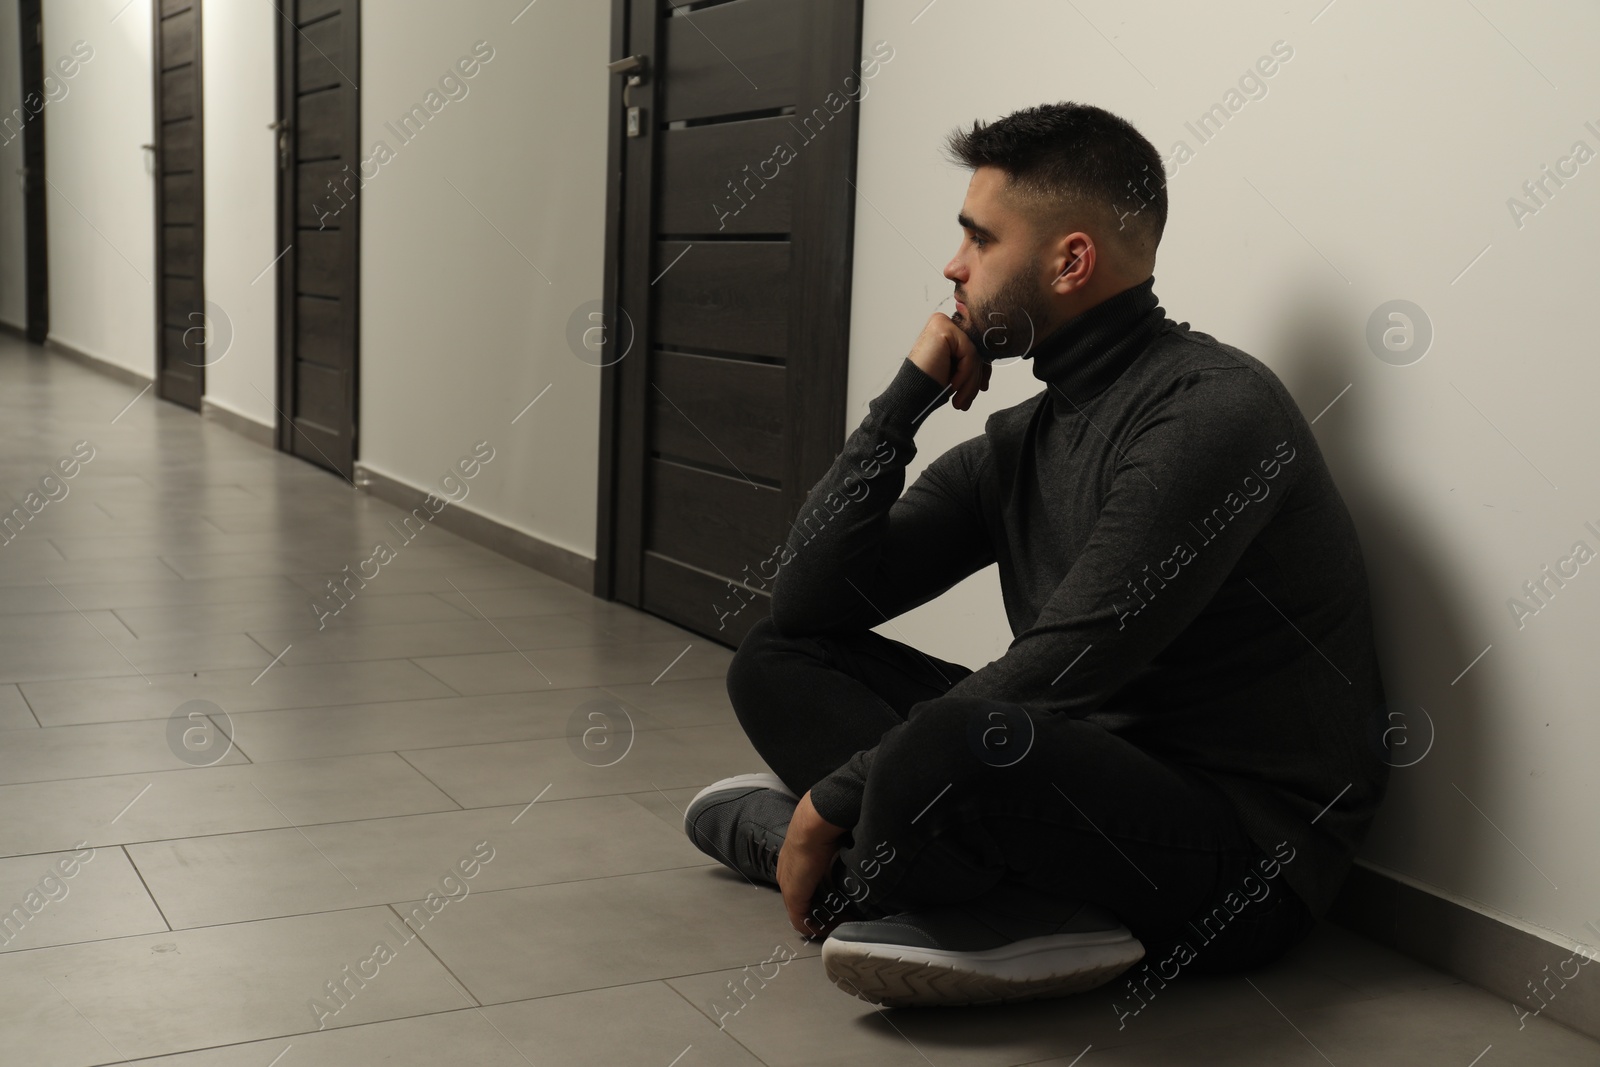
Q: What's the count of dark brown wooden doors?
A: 4